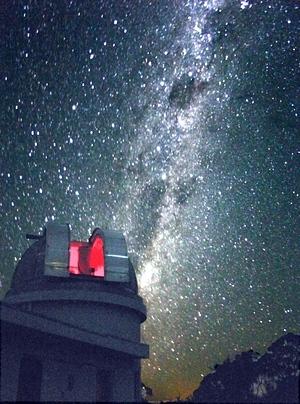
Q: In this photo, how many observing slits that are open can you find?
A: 1